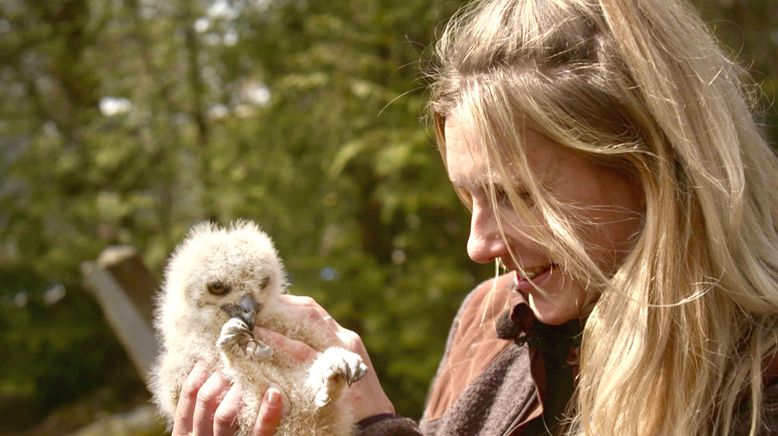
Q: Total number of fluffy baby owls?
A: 1